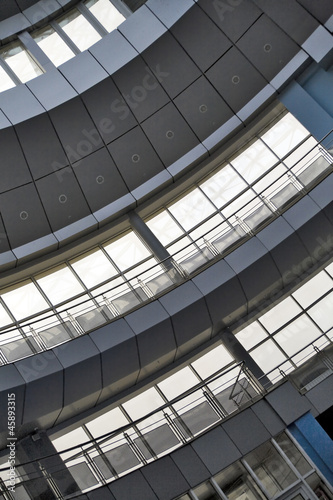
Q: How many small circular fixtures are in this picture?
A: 8